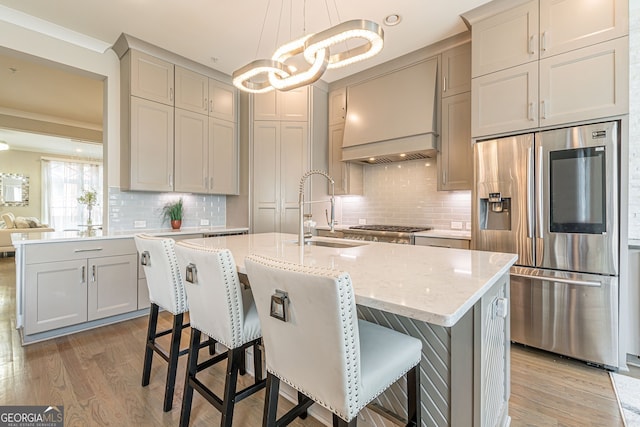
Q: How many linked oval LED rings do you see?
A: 3